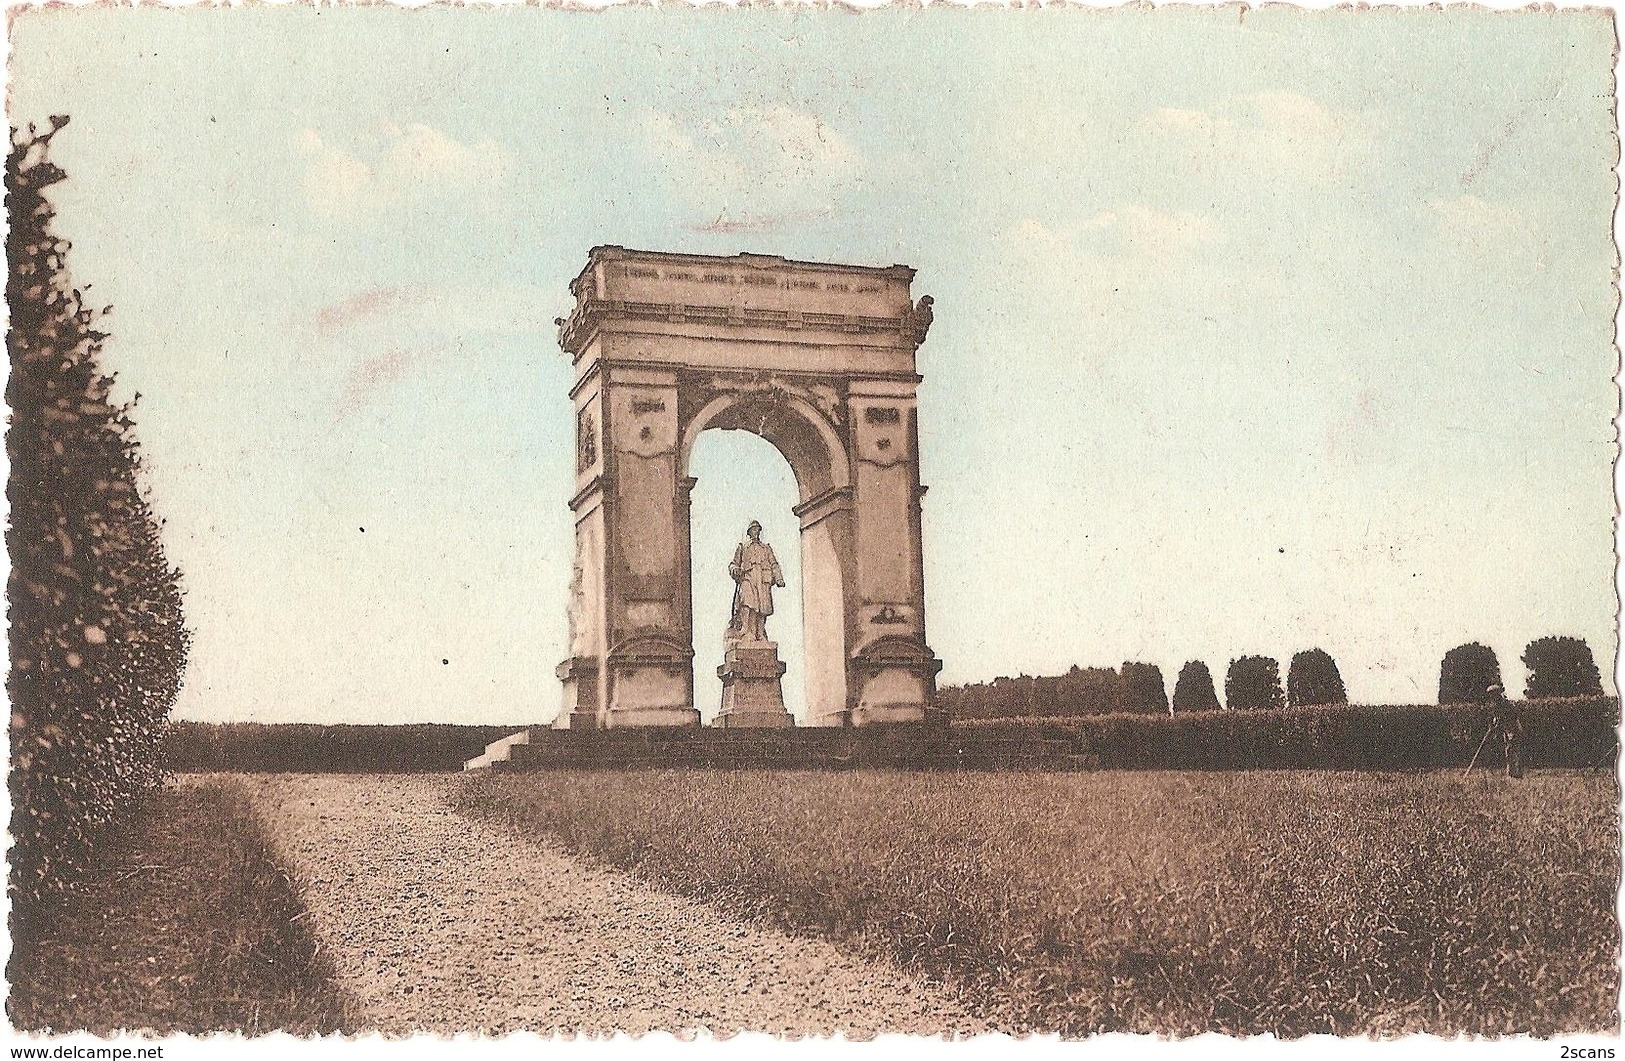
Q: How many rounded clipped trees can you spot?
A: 6